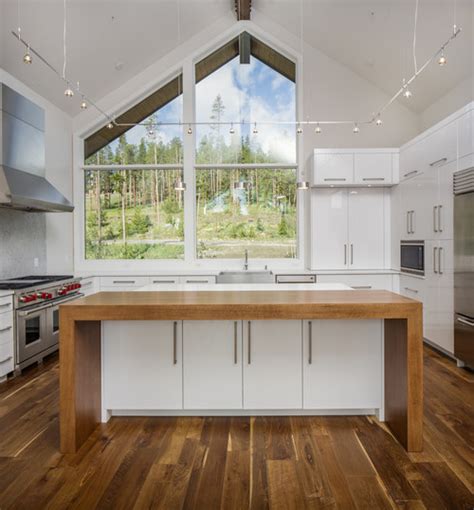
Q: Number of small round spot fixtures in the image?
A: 14